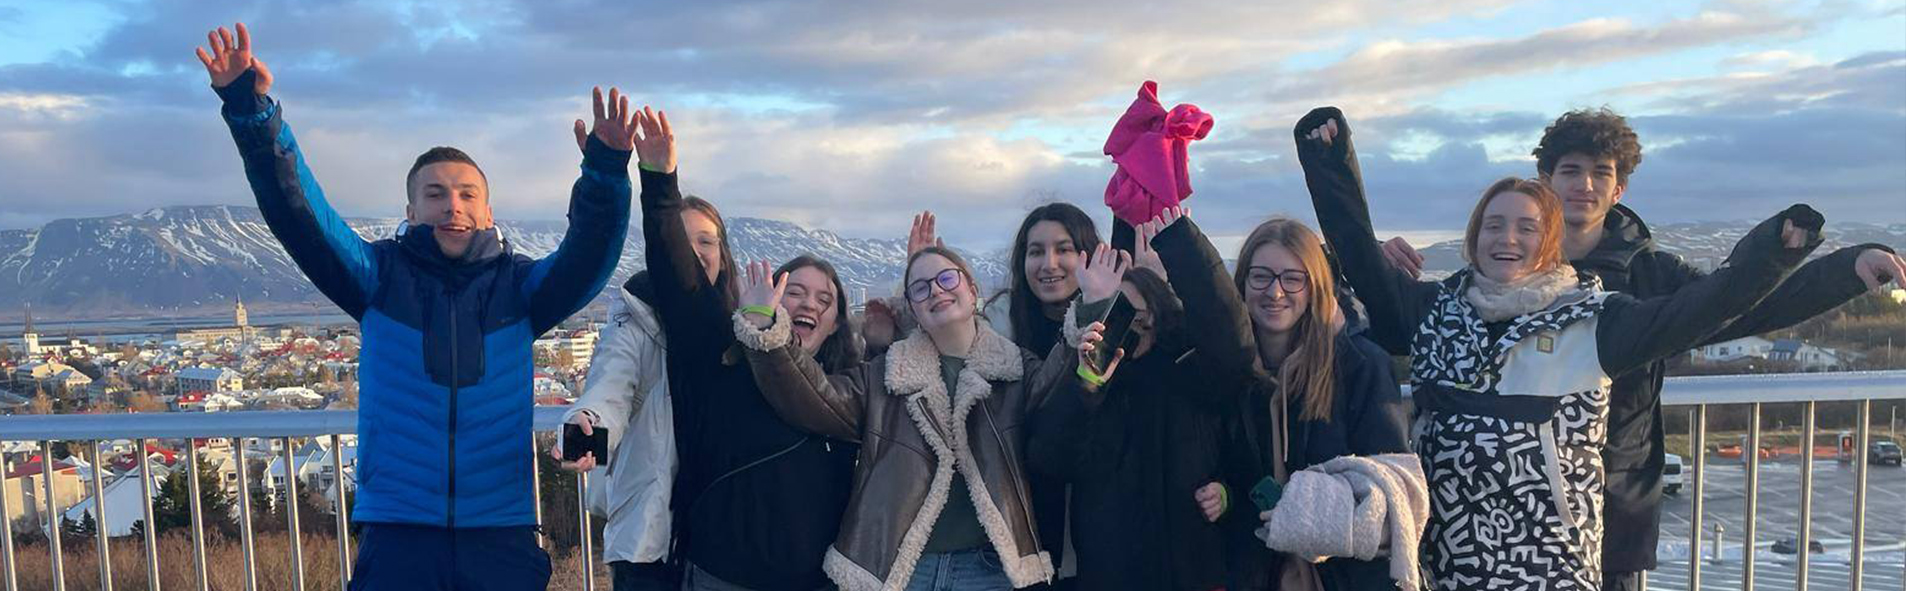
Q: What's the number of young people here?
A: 9